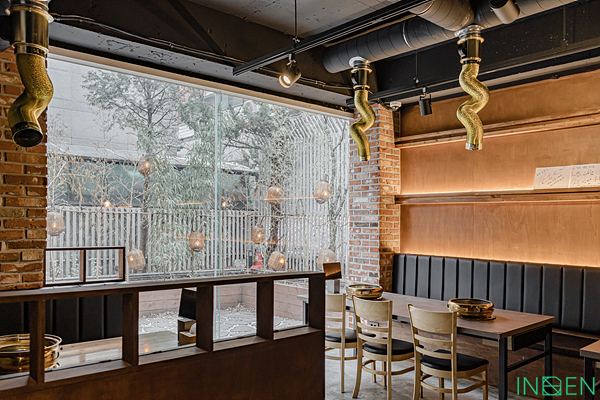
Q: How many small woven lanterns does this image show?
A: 9